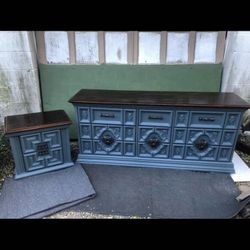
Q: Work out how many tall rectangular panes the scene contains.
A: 6